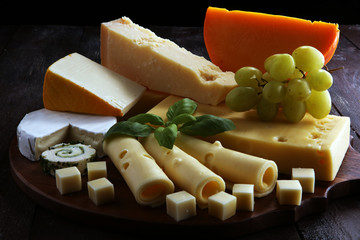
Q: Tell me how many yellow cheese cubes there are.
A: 8